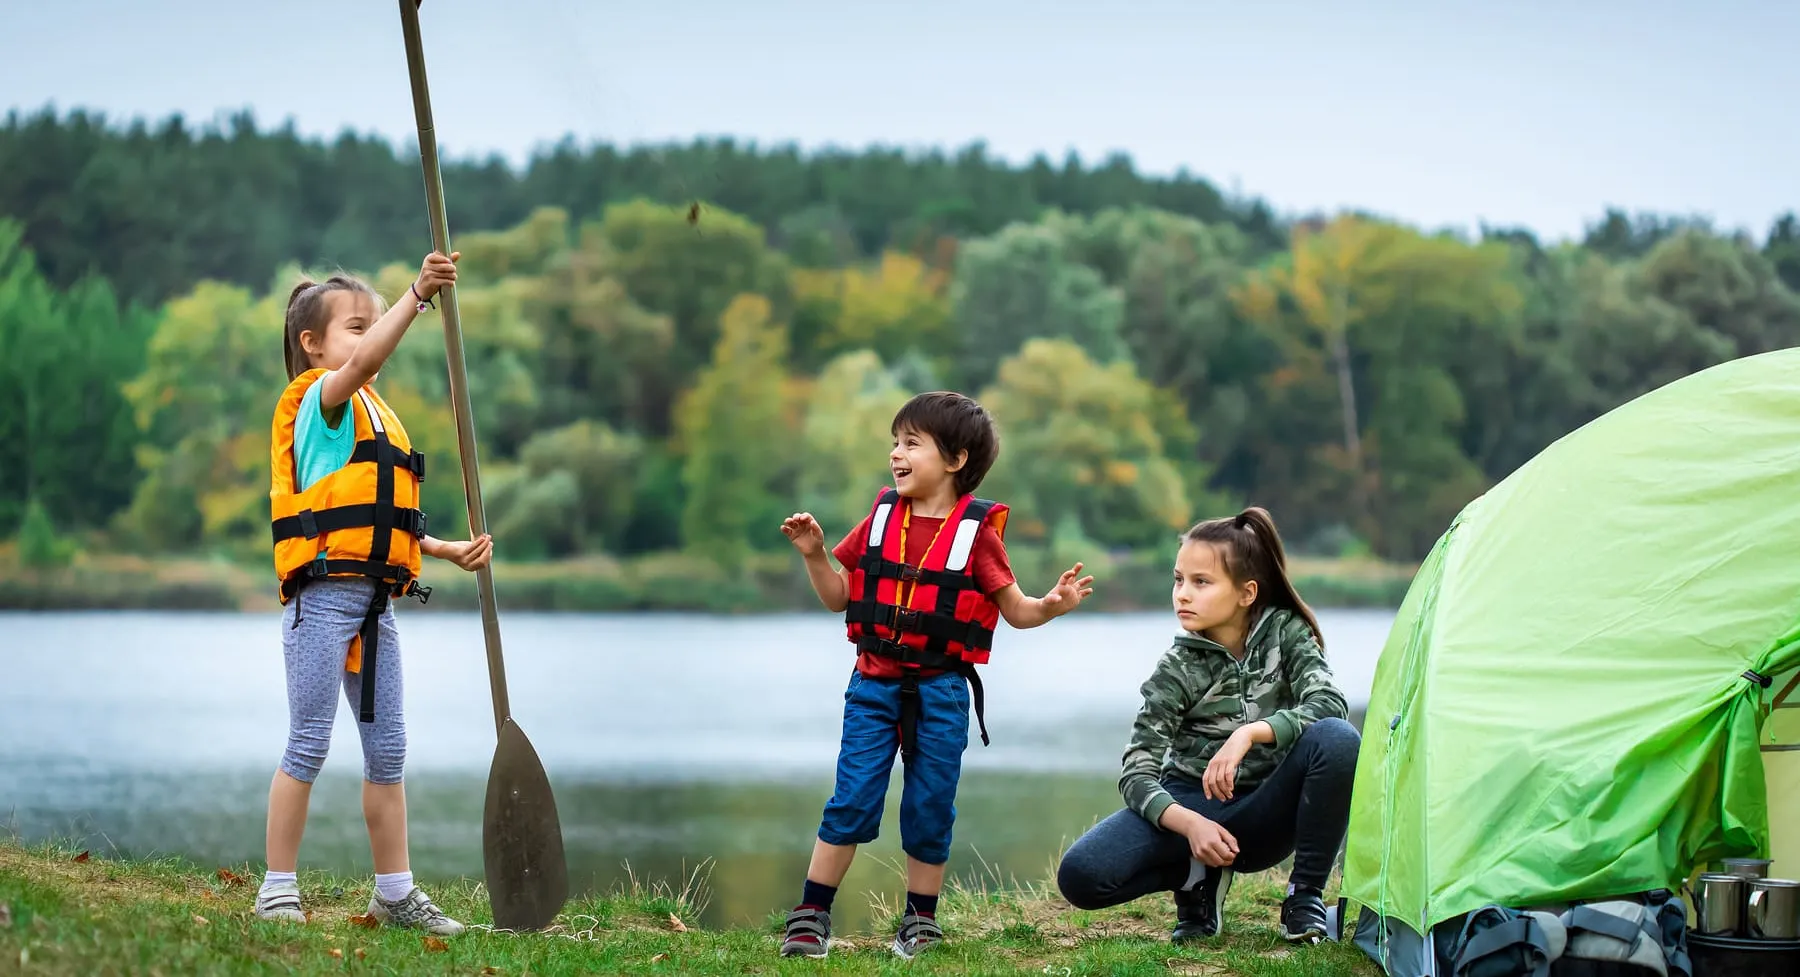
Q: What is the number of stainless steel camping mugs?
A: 3